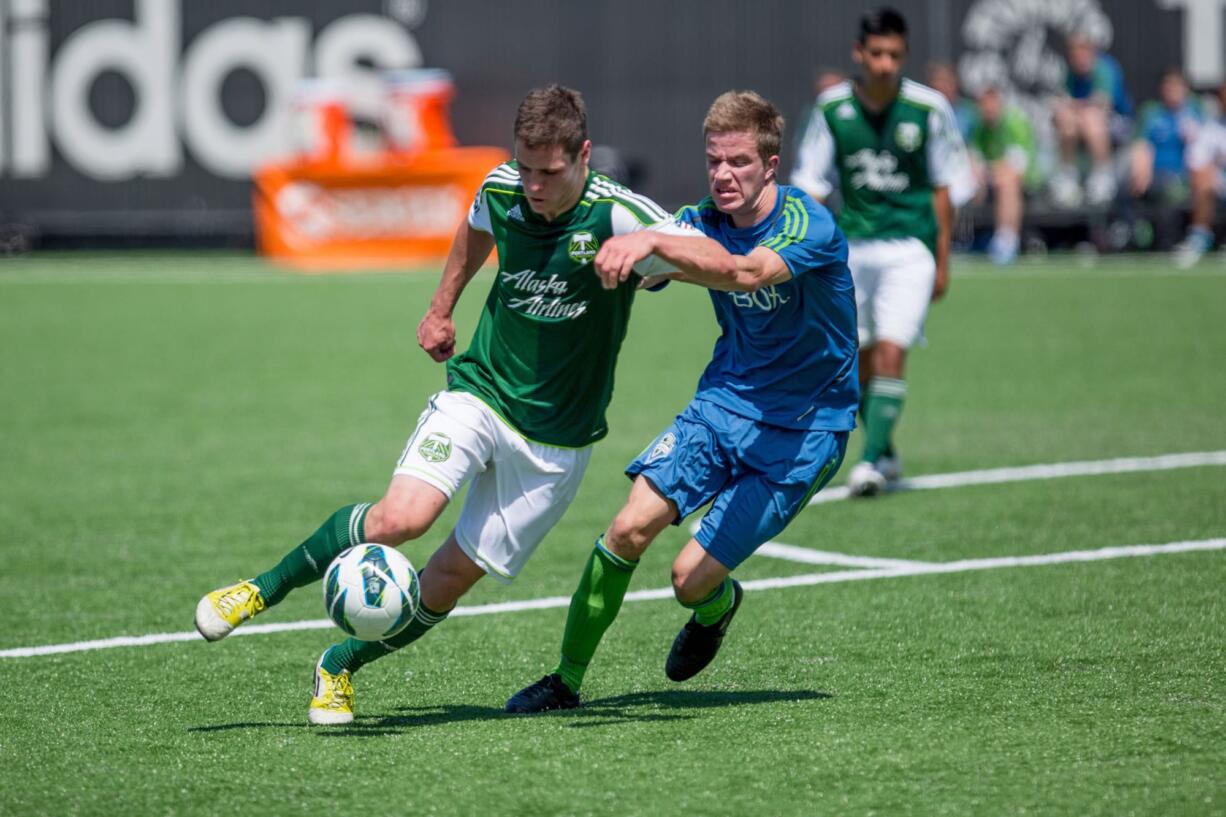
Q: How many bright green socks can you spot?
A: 2